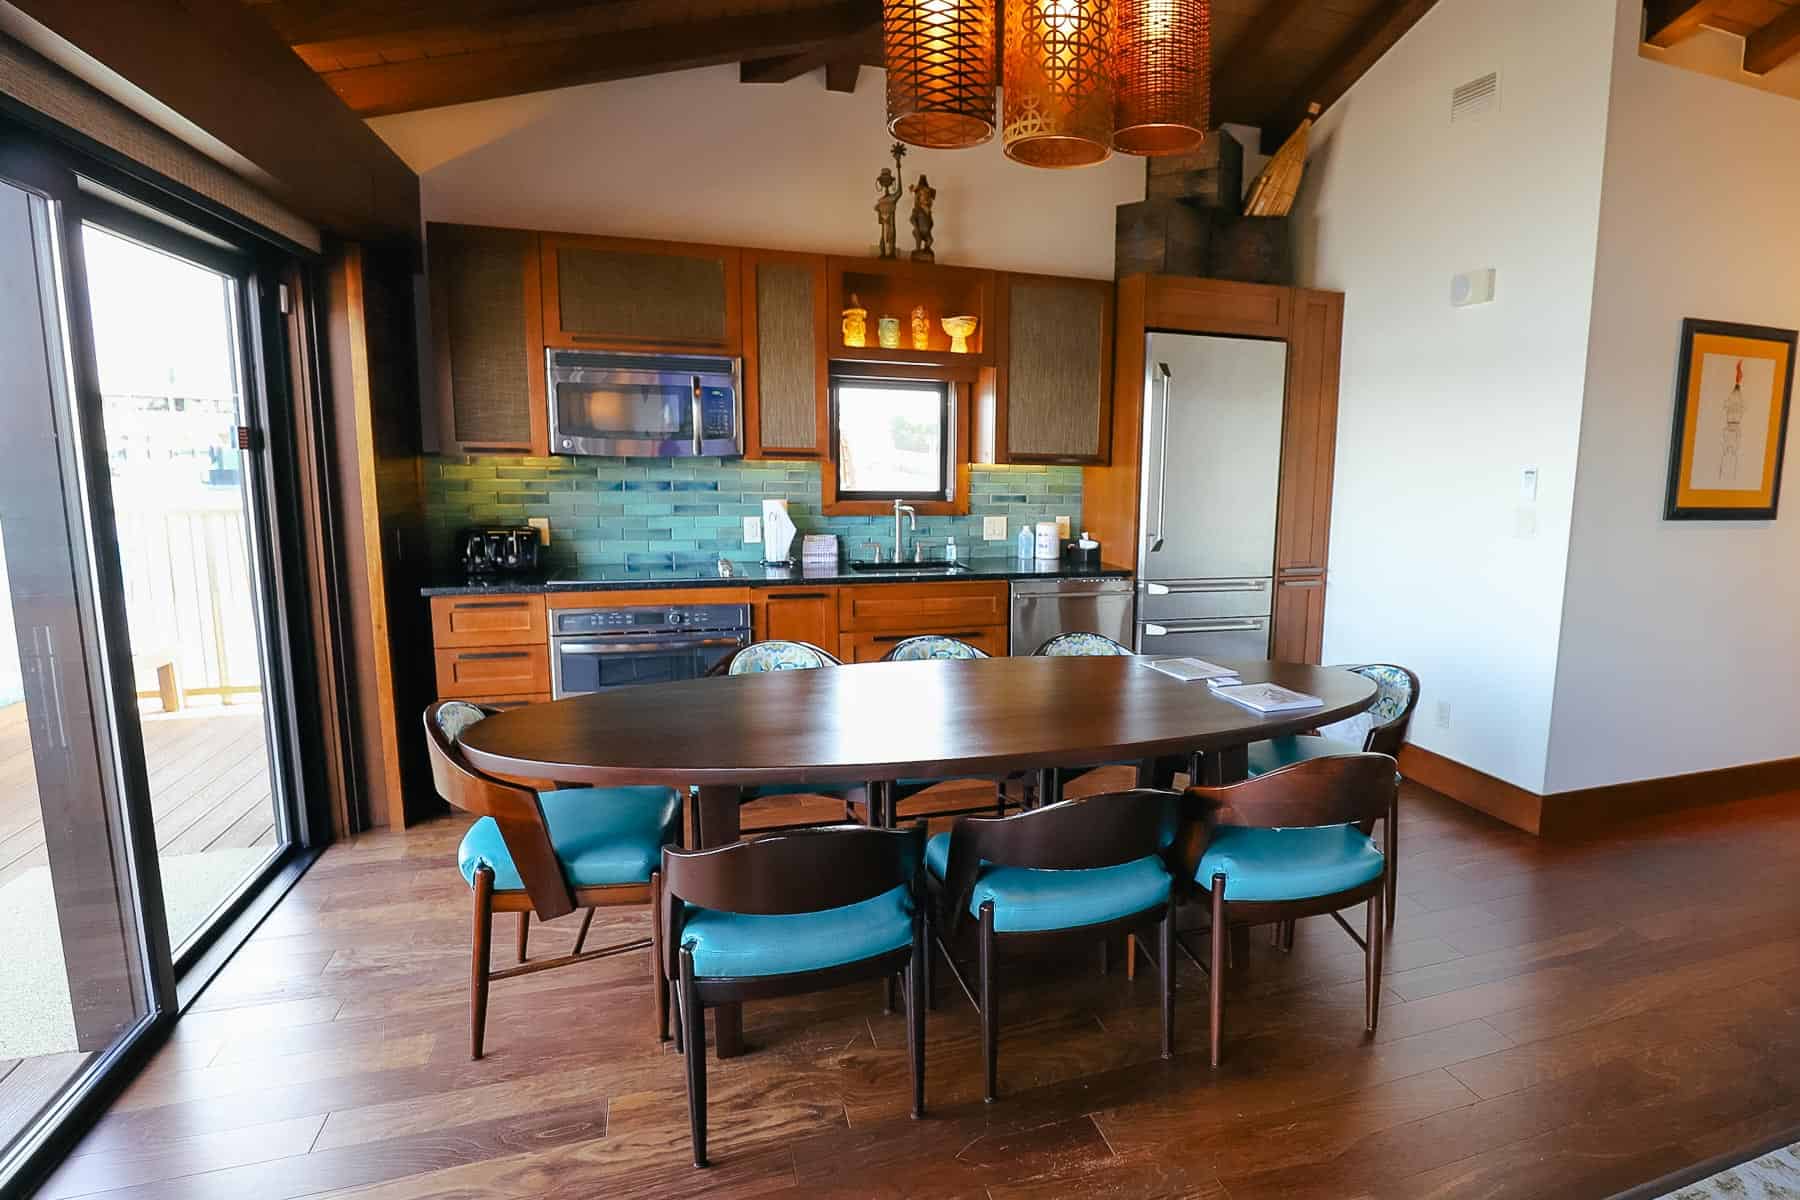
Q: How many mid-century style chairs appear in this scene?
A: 8